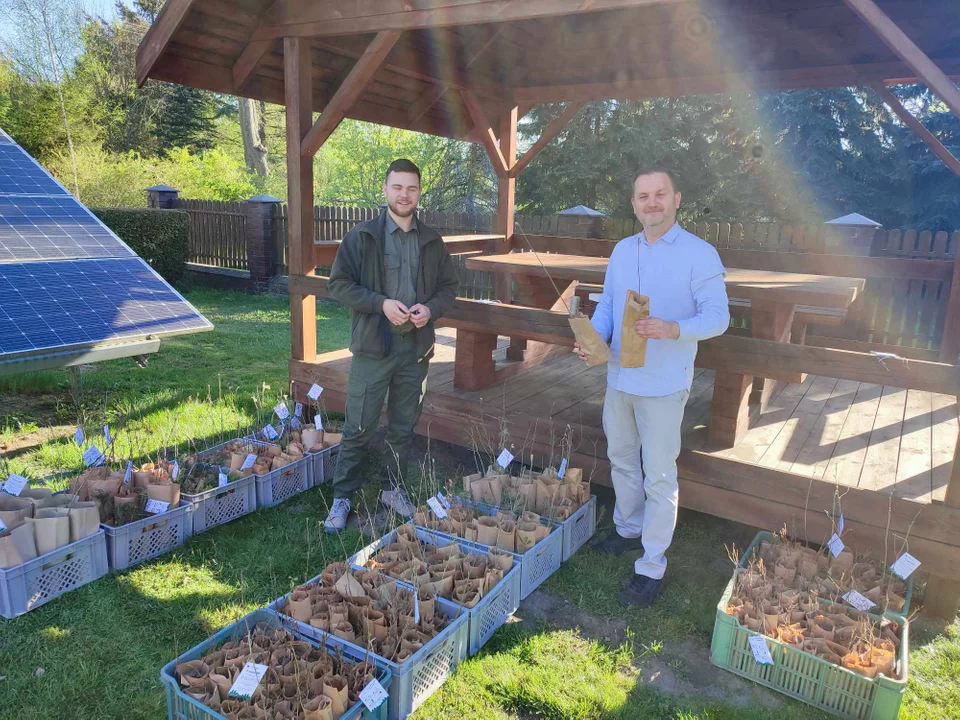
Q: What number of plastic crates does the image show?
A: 12